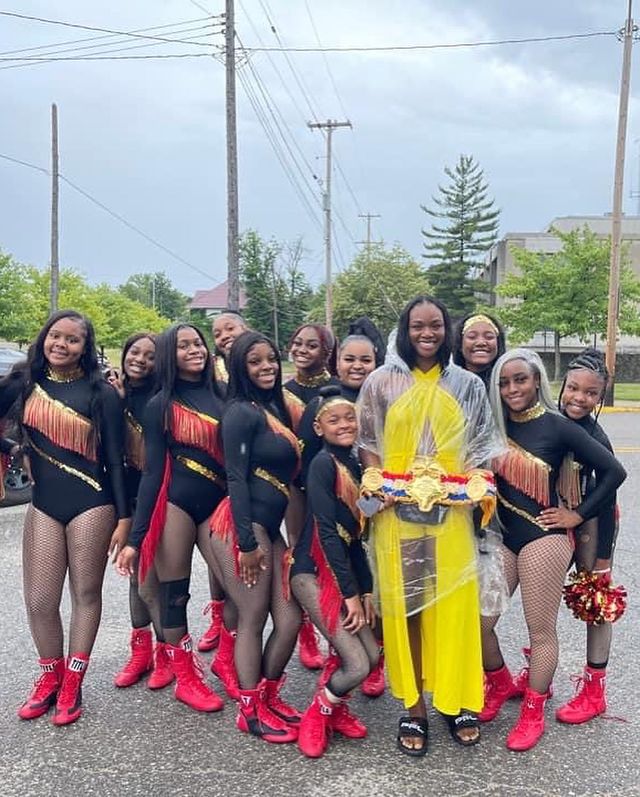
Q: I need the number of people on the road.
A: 12